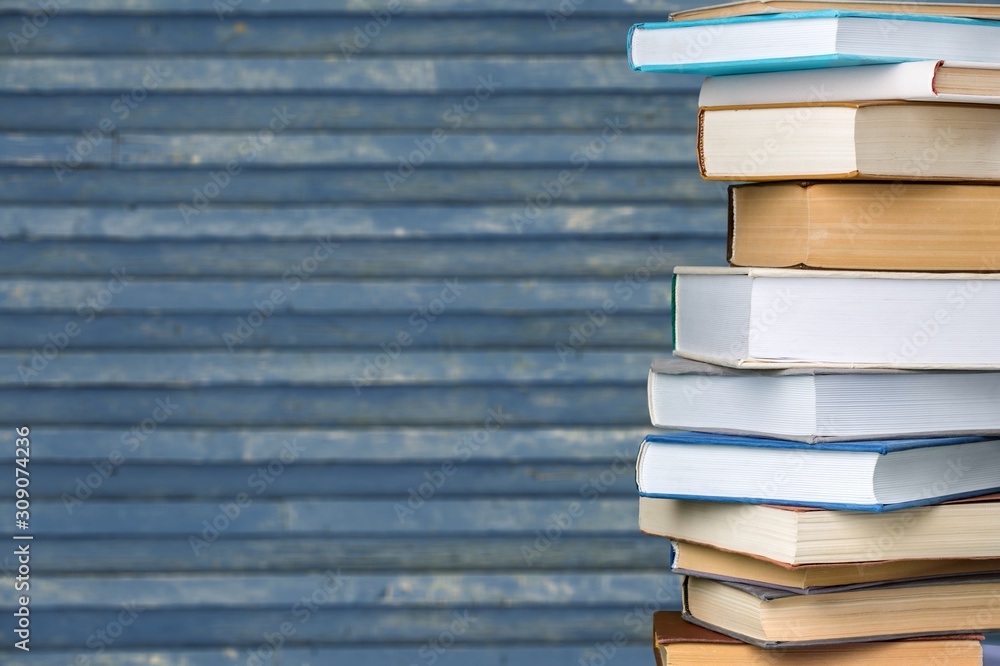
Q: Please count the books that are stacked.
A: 12